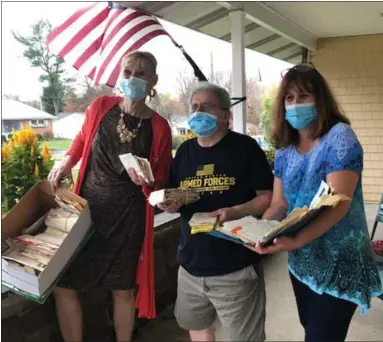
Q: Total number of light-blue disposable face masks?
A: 3